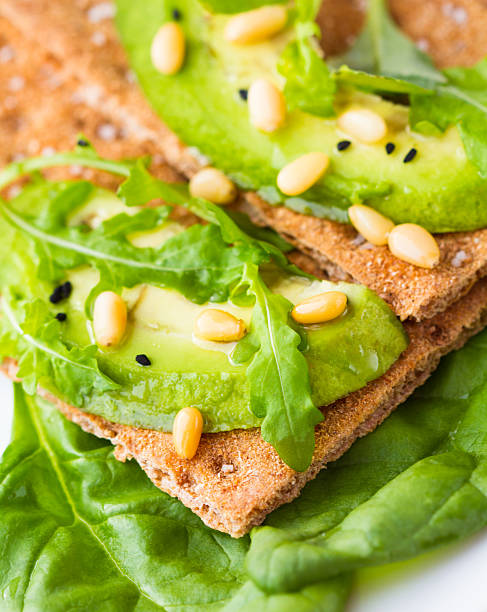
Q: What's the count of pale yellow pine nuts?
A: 12